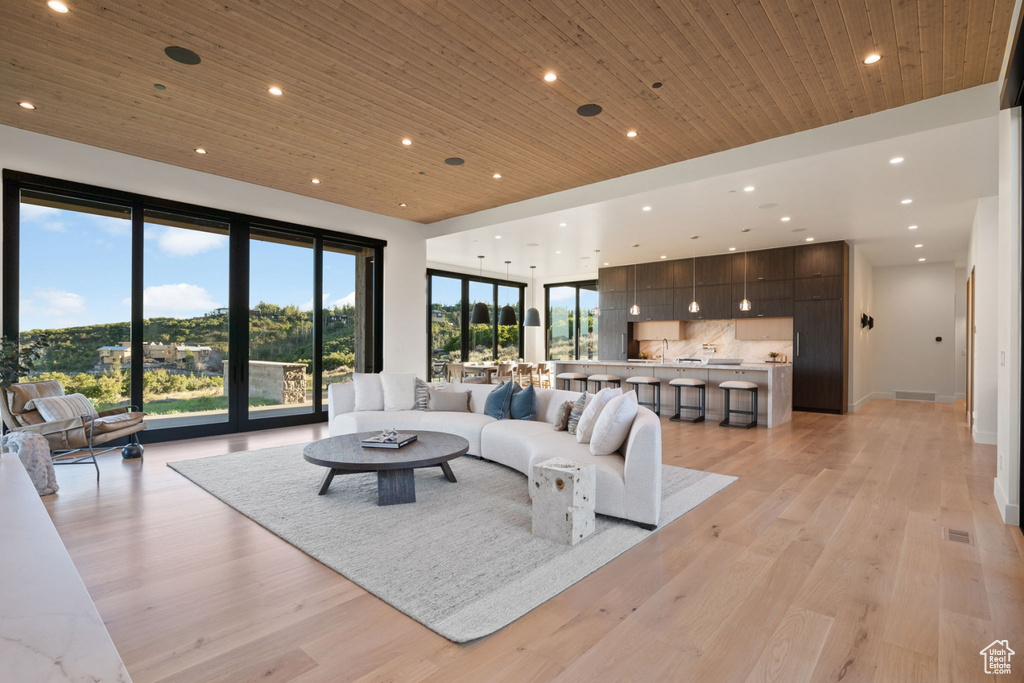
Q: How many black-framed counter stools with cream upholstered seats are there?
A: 5